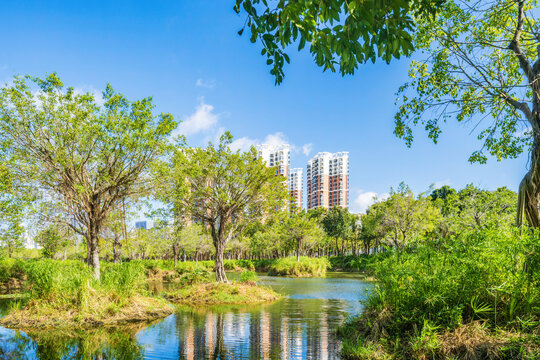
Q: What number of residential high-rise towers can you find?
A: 3